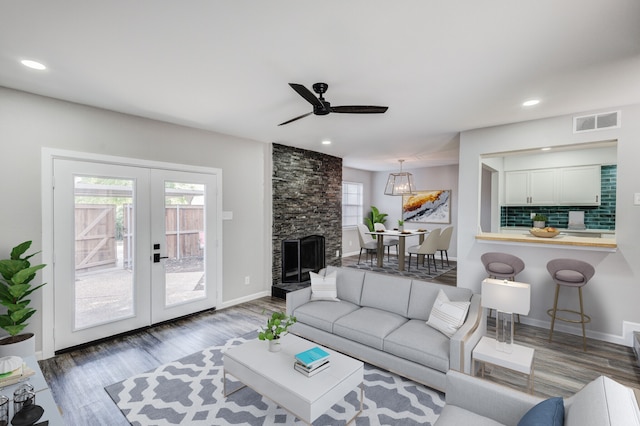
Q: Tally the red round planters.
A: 0